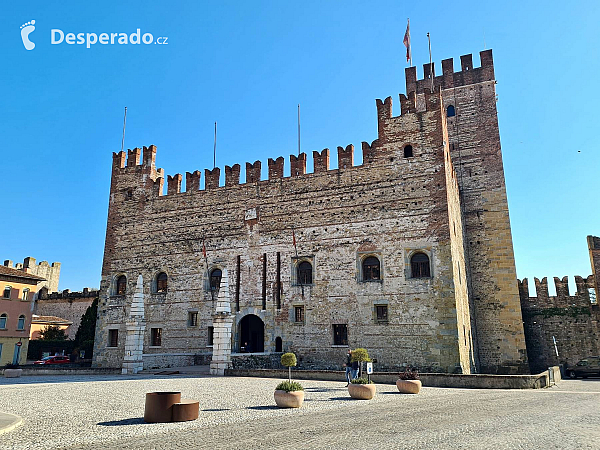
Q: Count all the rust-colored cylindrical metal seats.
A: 2